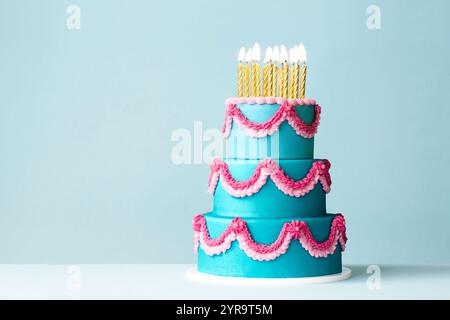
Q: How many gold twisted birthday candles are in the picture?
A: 12